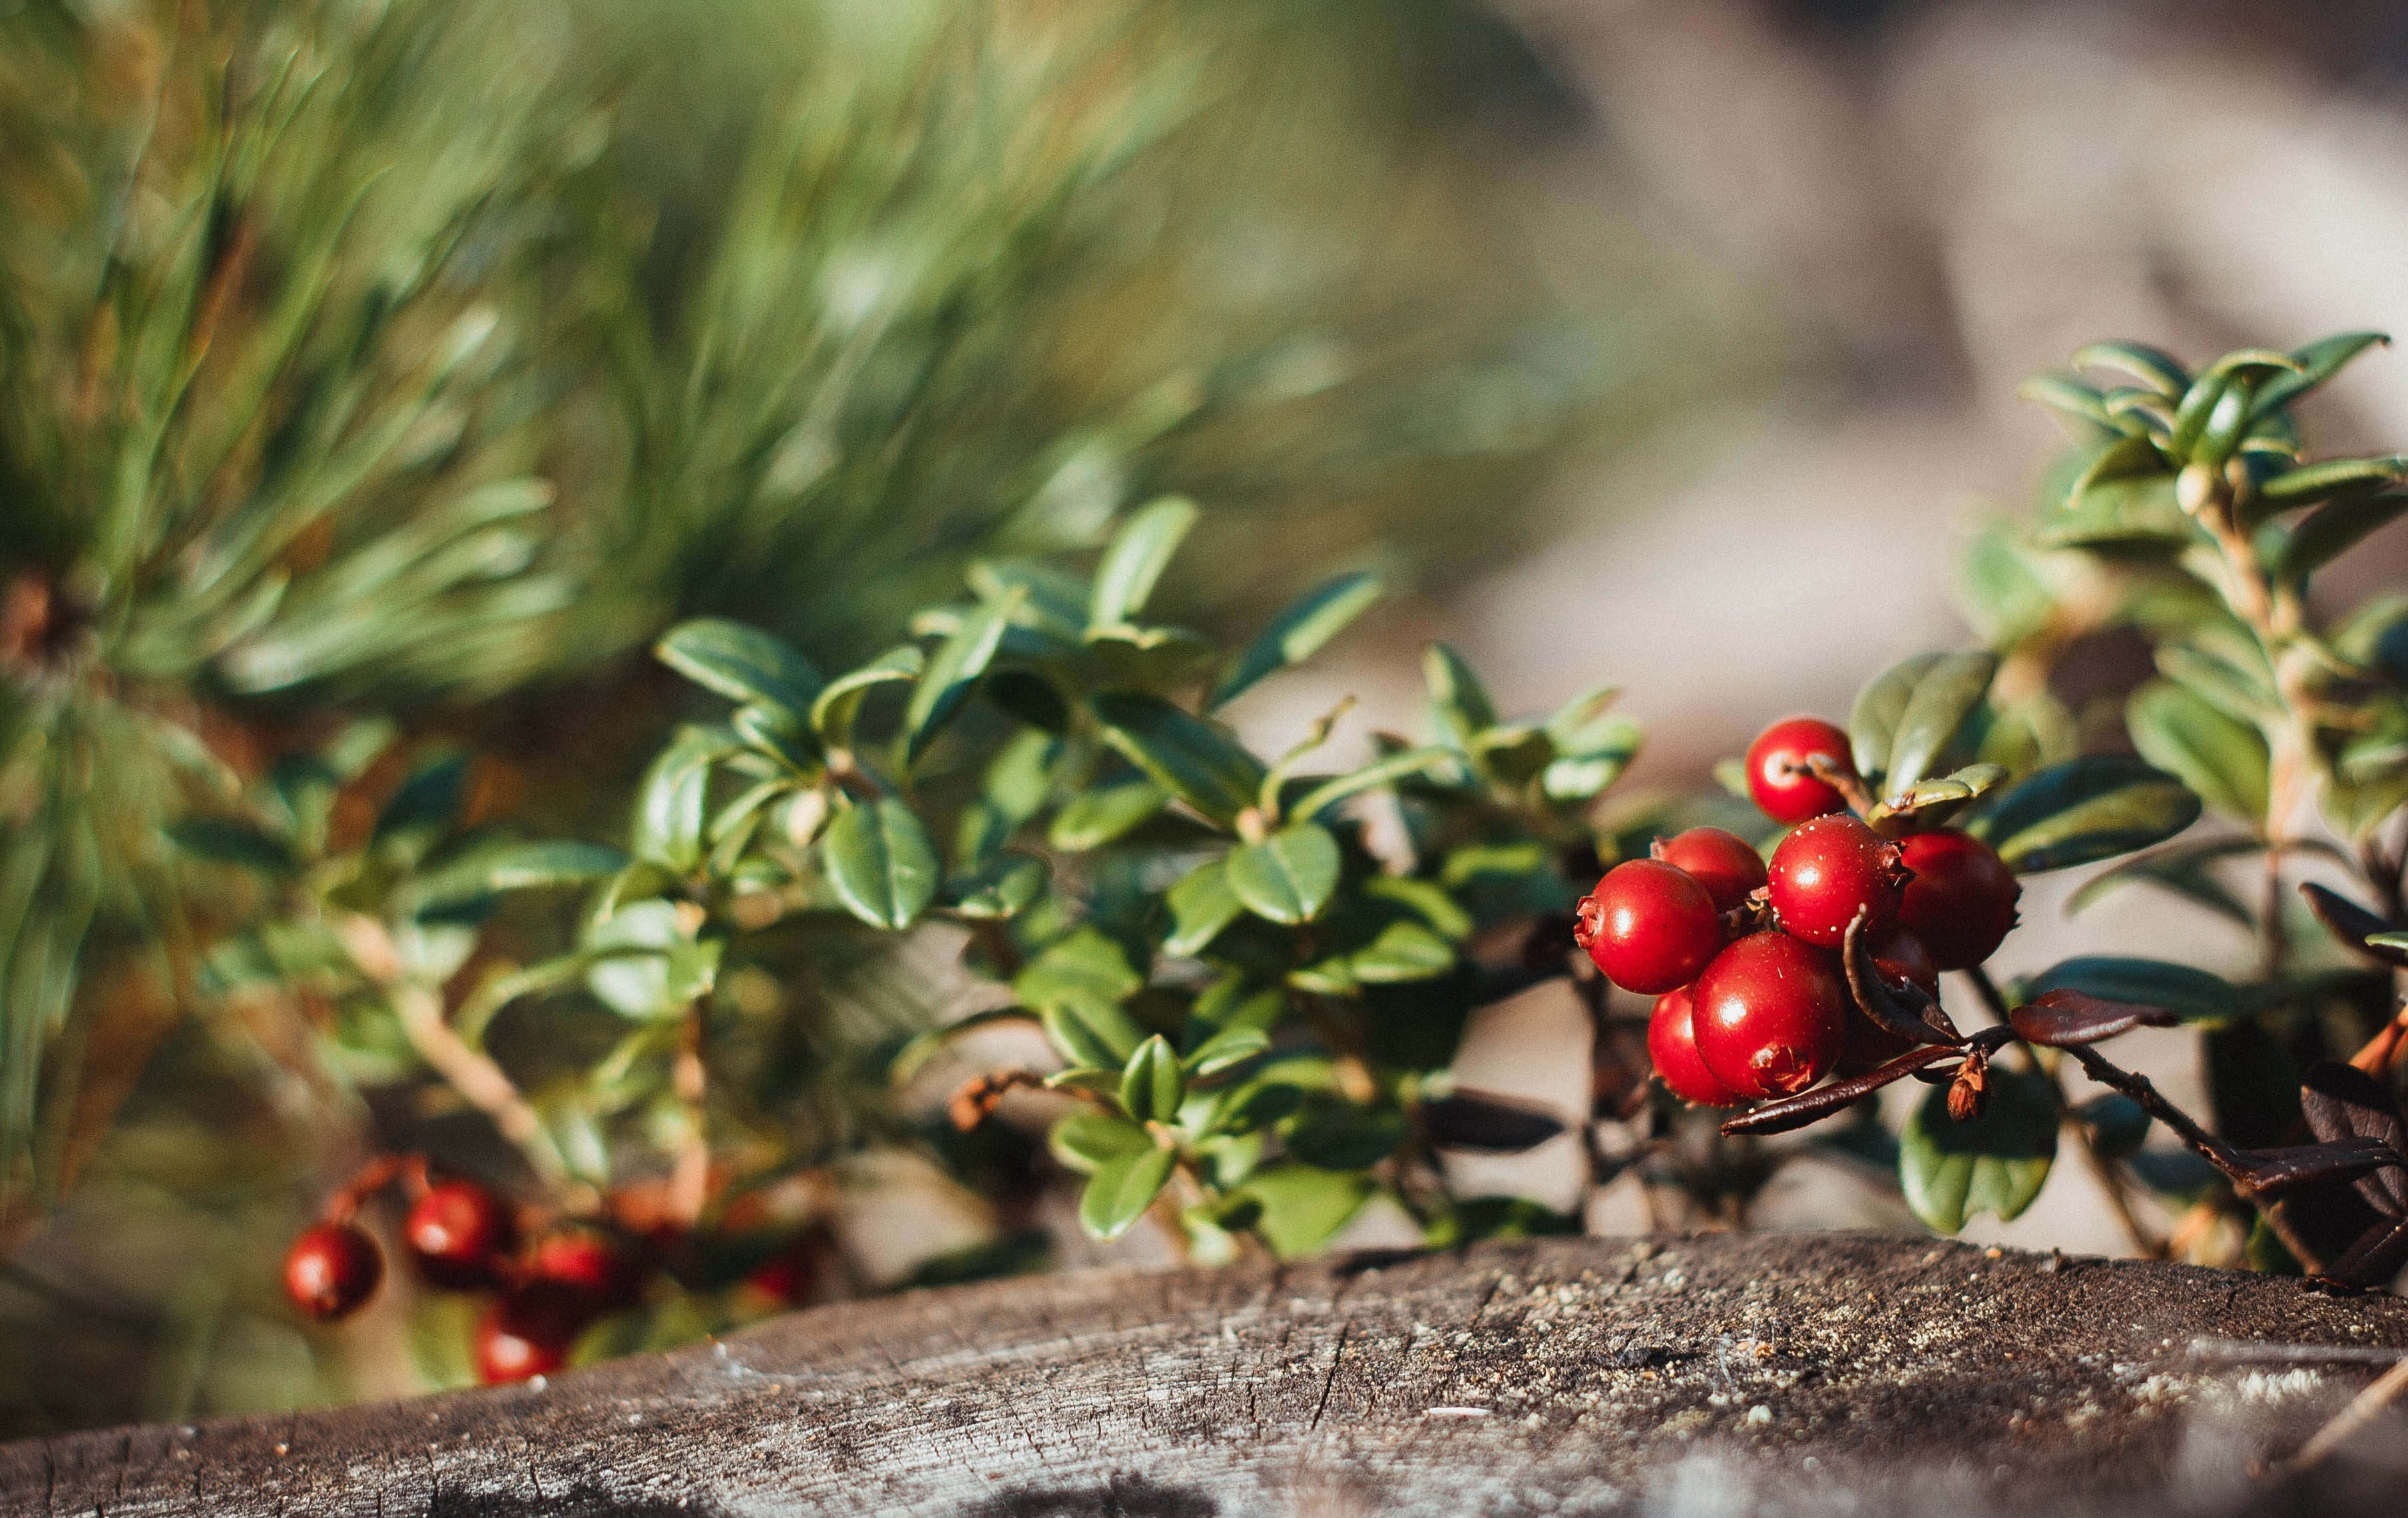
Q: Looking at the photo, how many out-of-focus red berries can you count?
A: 5